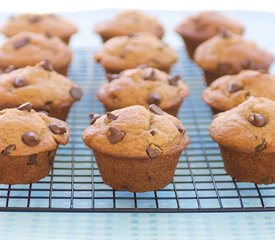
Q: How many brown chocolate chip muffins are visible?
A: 12